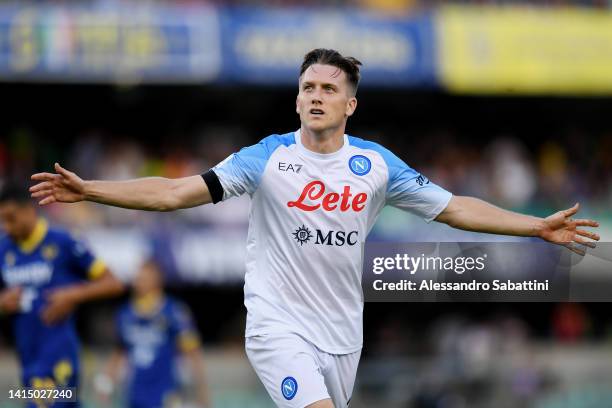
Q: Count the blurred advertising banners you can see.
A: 3